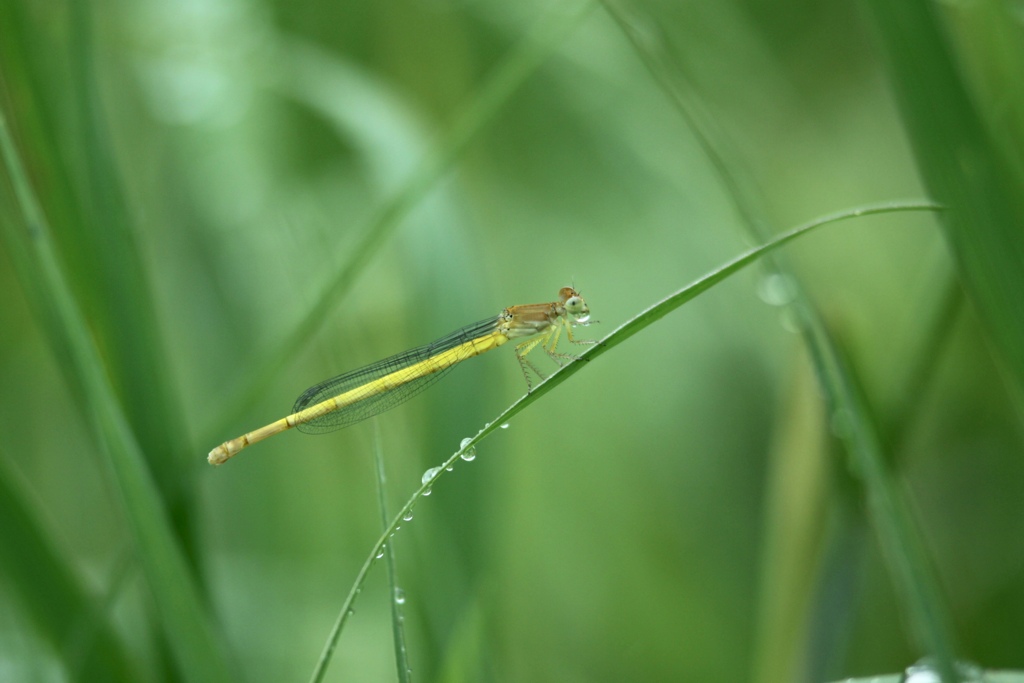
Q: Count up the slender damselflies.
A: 1